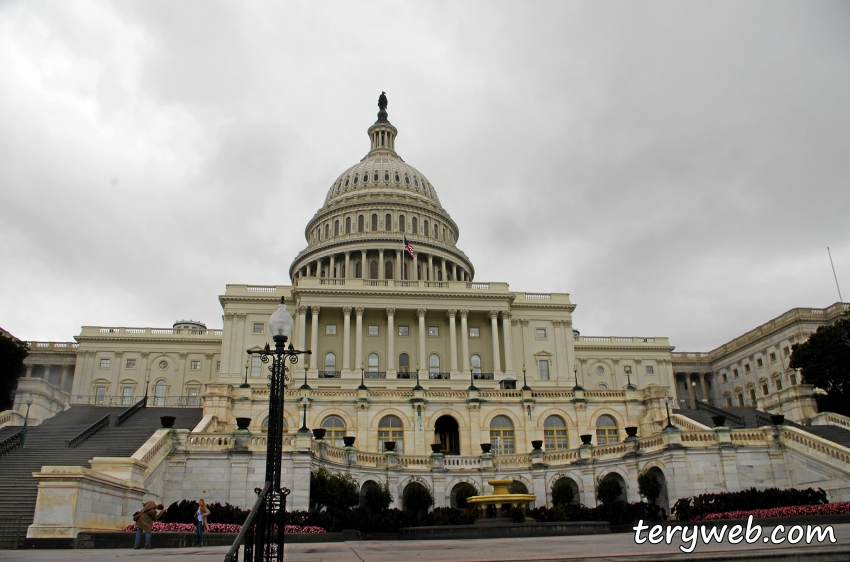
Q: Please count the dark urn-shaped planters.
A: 12